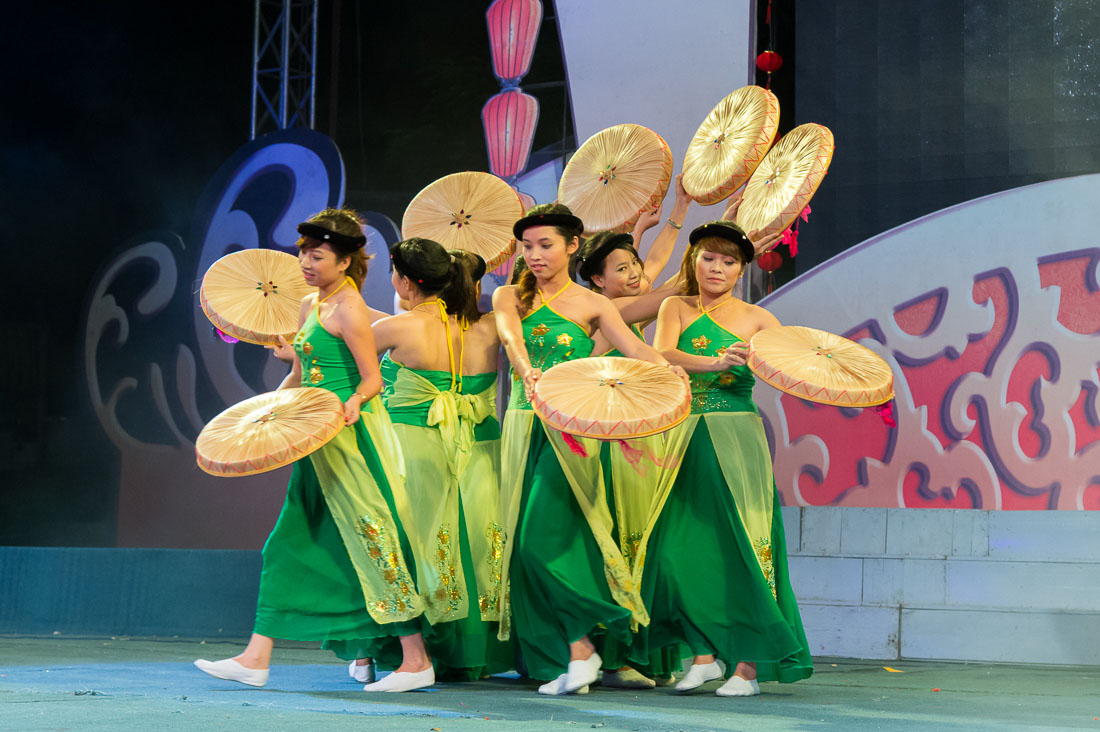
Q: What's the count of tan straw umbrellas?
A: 8